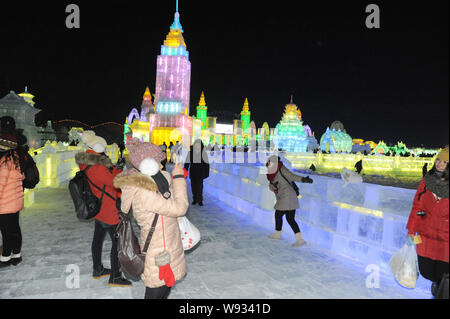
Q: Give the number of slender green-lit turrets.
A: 2